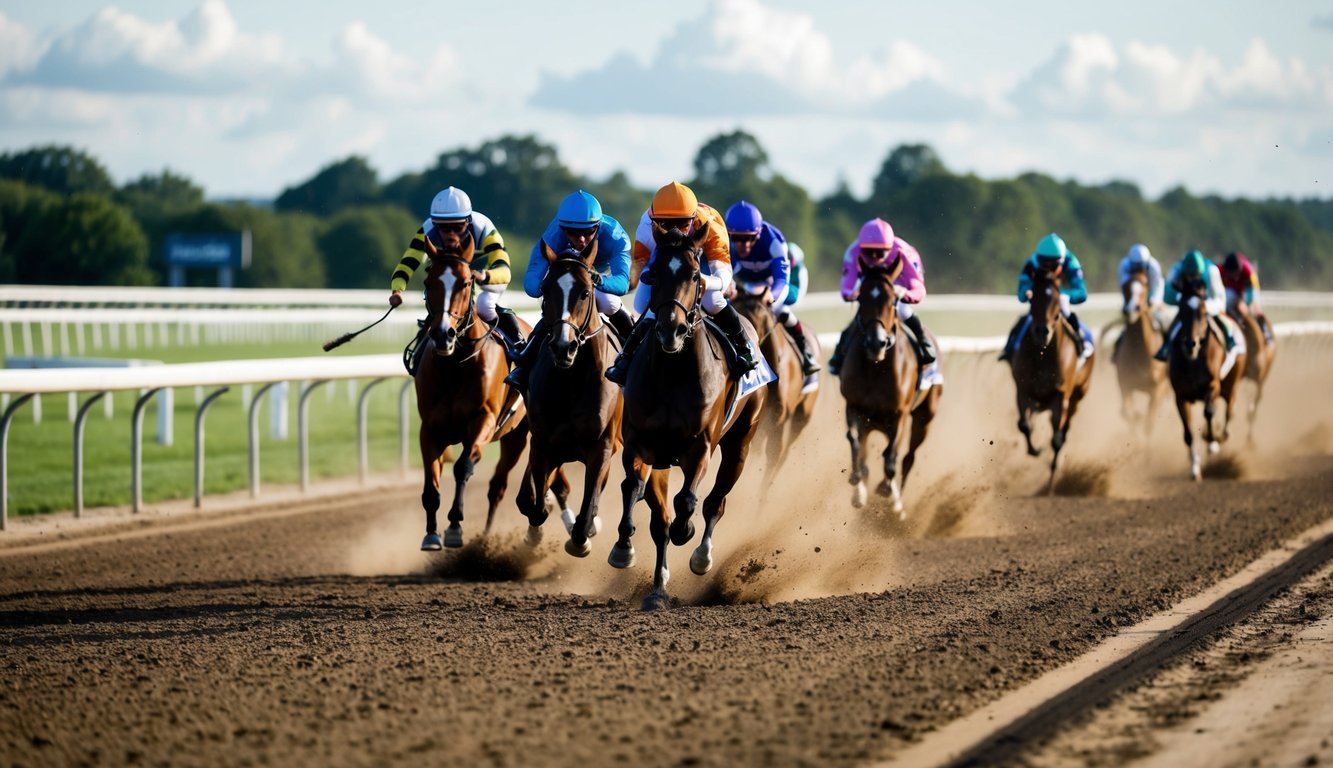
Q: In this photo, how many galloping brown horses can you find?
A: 9